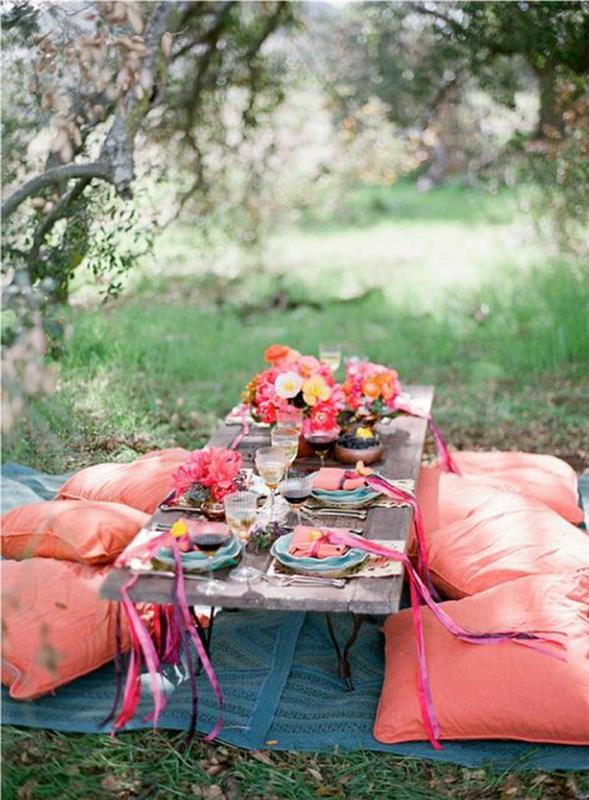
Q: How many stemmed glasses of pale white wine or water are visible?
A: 5